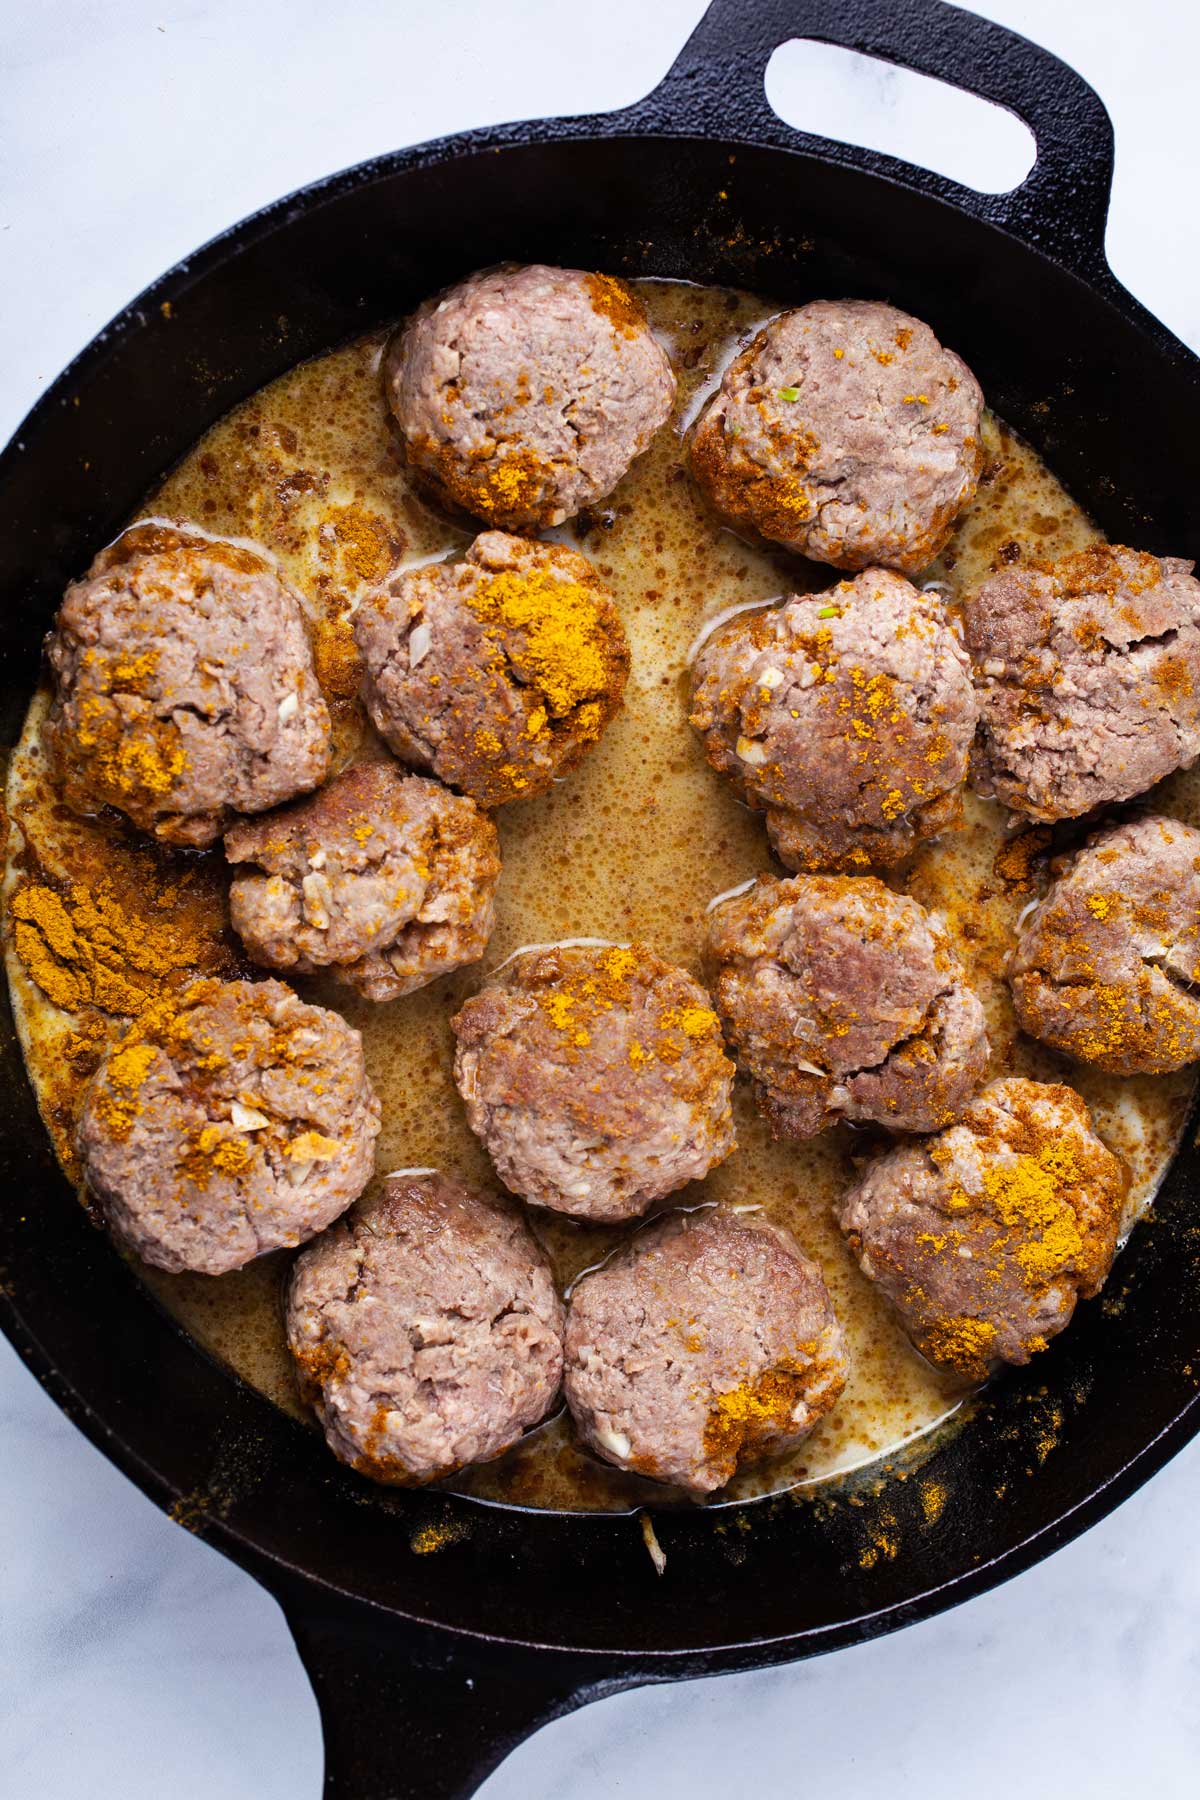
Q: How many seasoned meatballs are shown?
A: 14